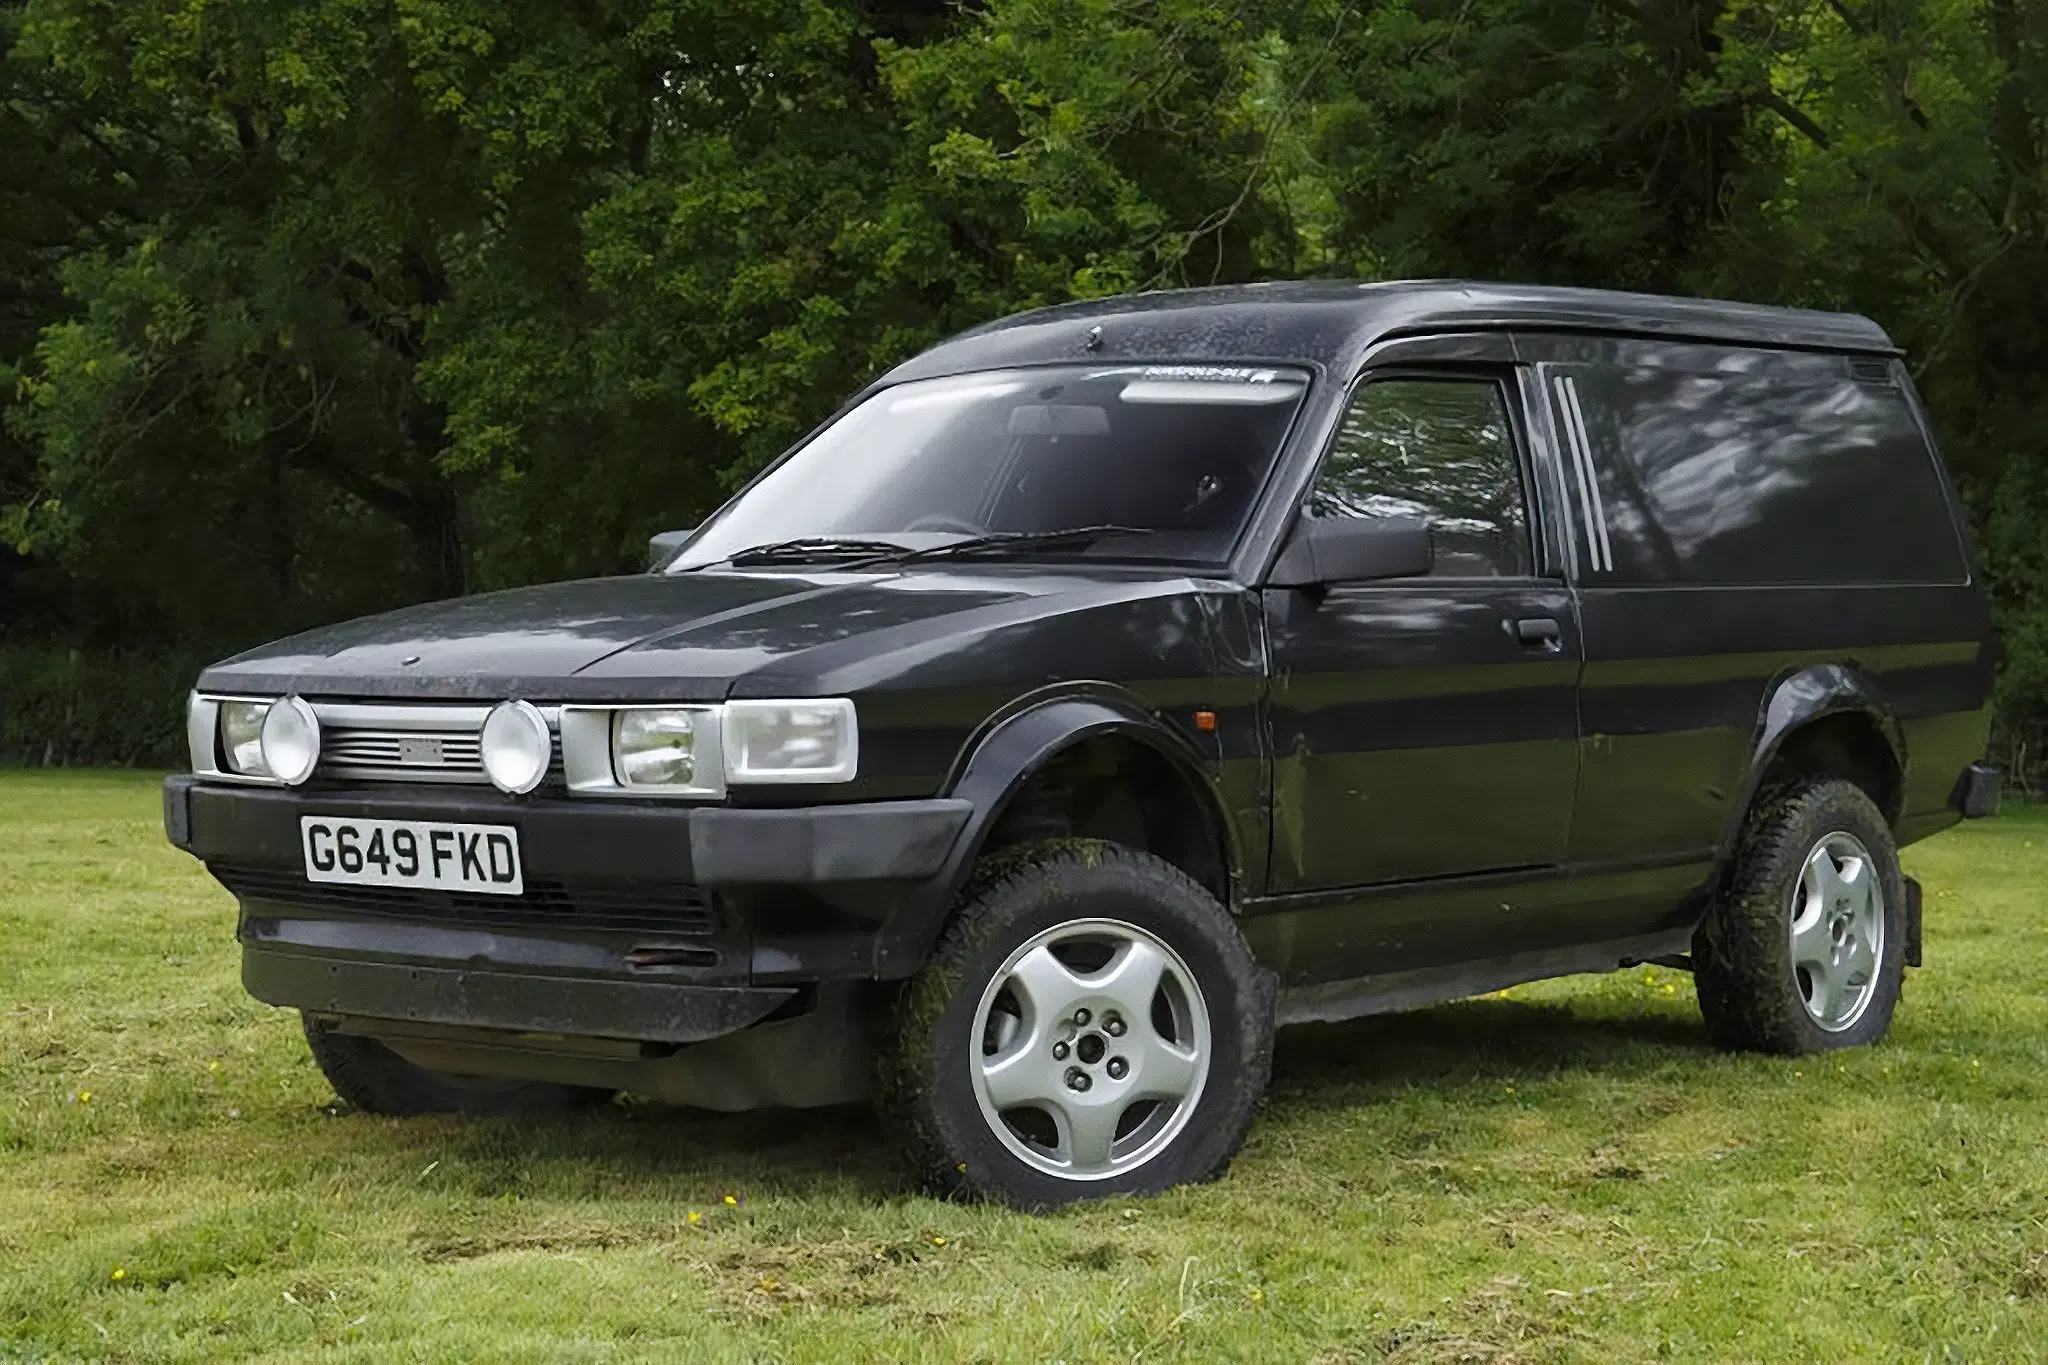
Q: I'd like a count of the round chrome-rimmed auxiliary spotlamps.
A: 2